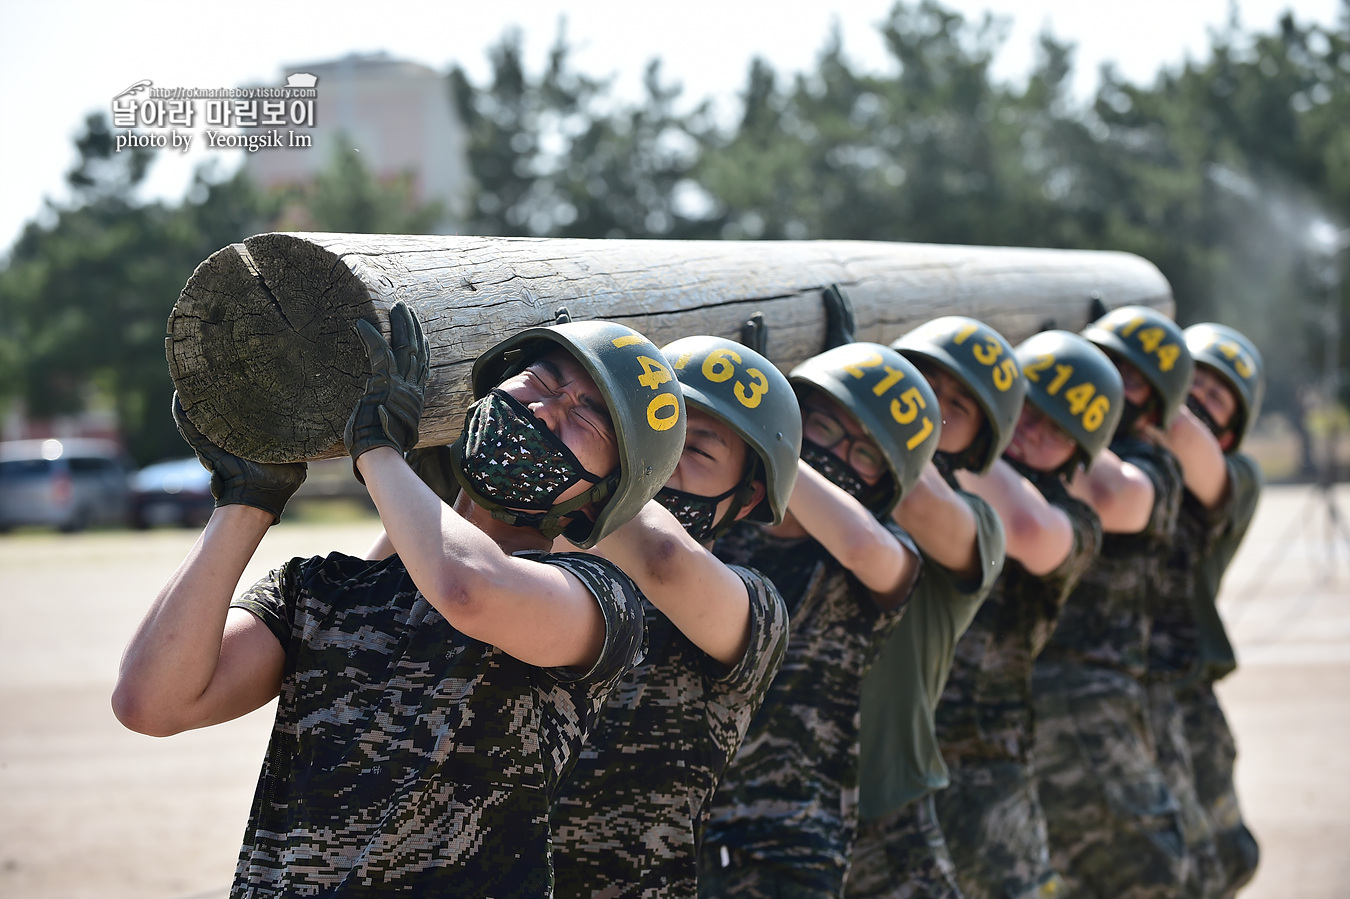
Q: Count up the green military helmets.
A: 7